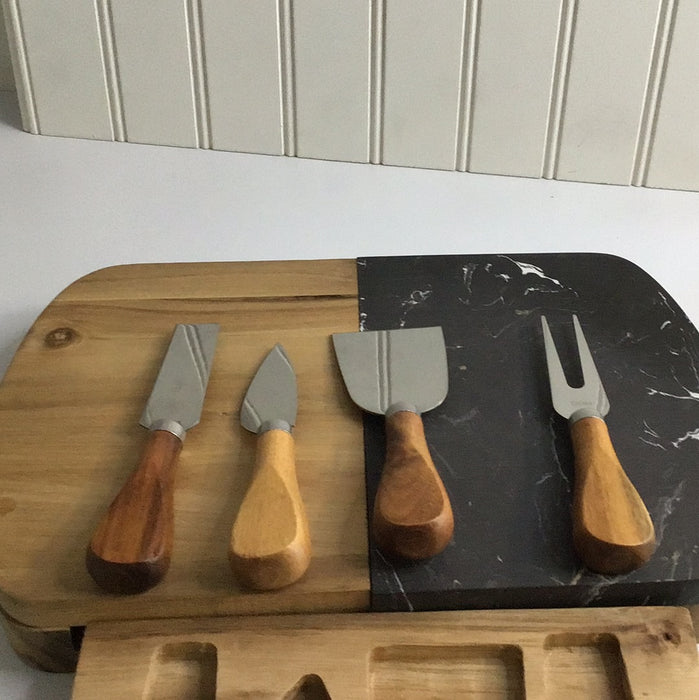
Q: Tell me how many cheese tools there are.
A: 4